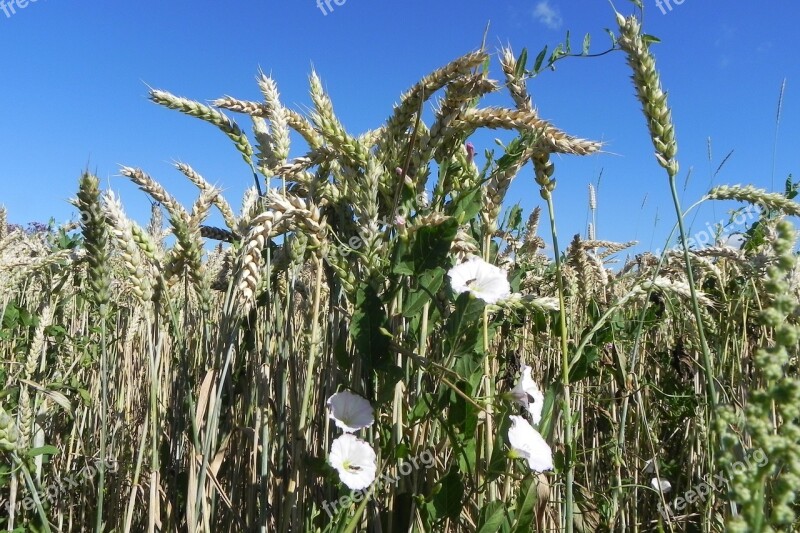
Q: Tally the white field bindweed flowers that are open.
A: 5